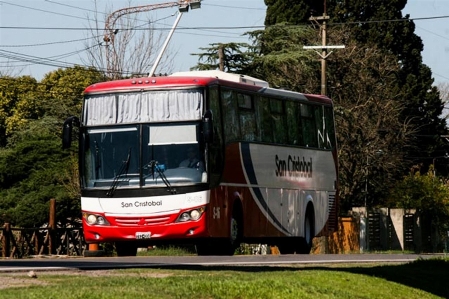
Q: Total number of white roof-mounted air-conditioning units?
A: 1